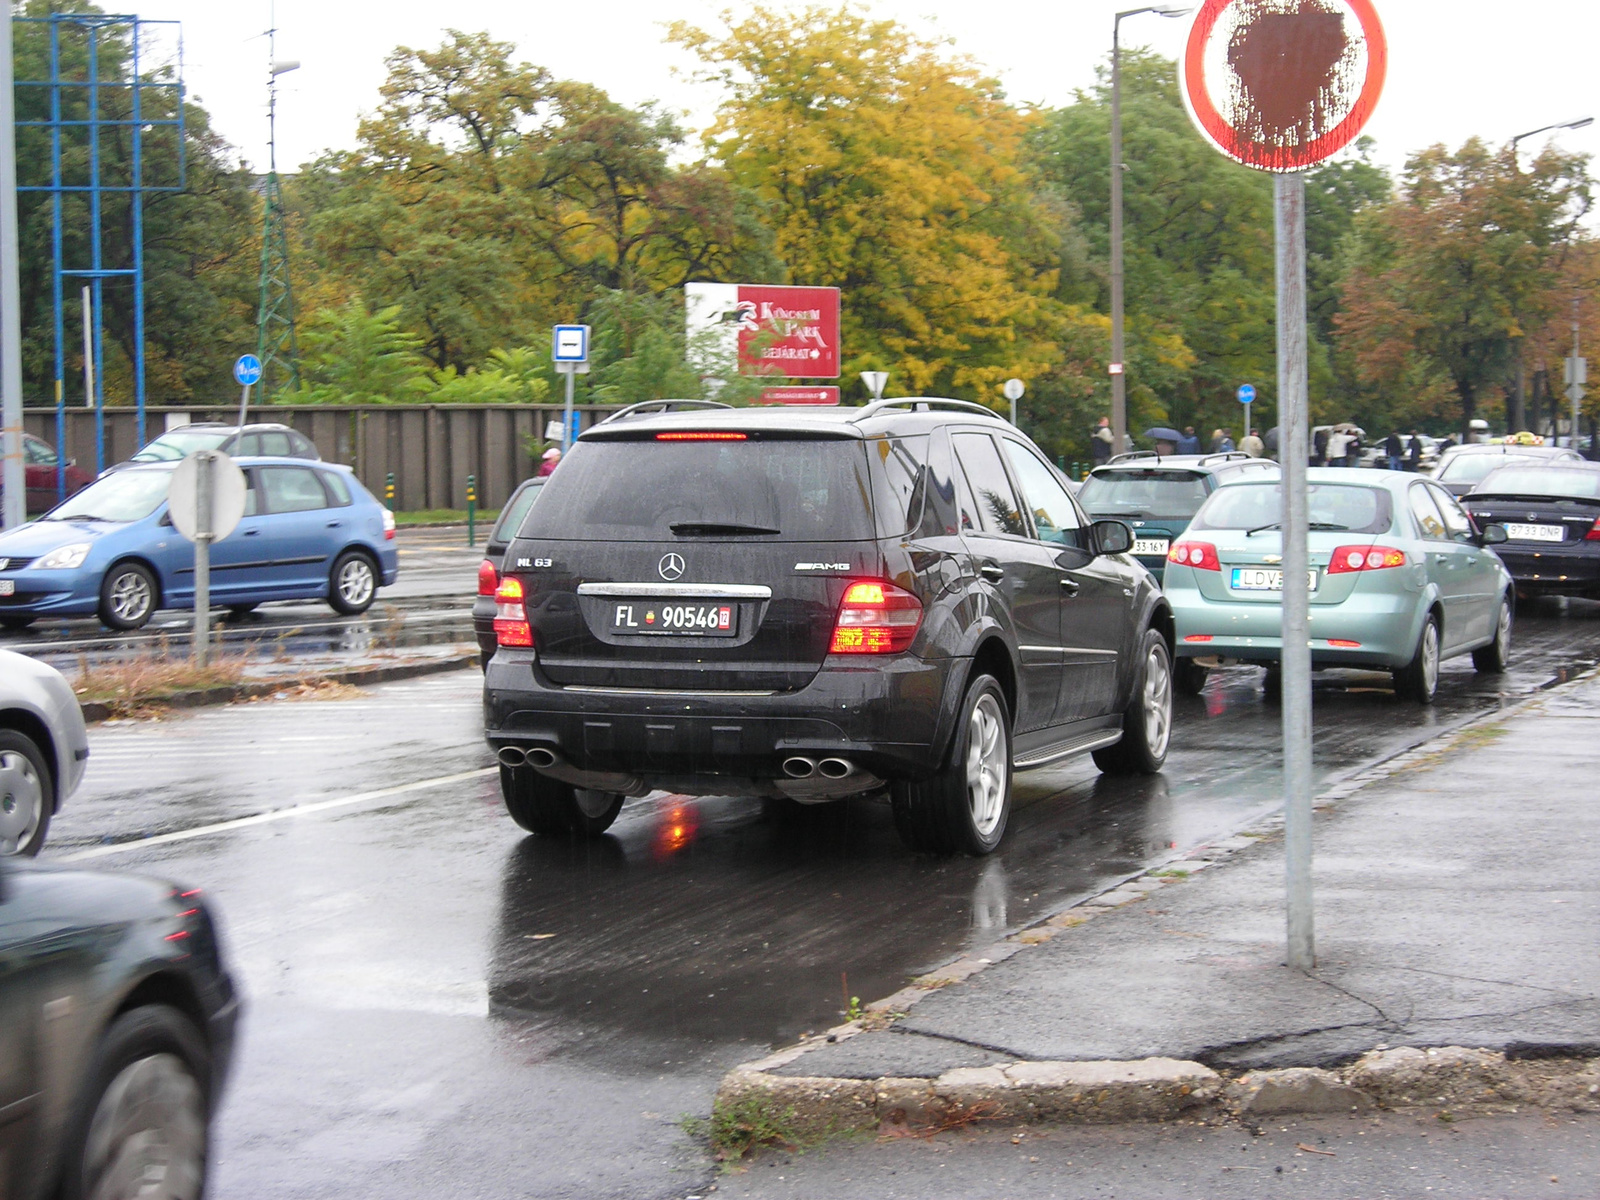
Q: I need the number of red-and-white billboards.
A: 1